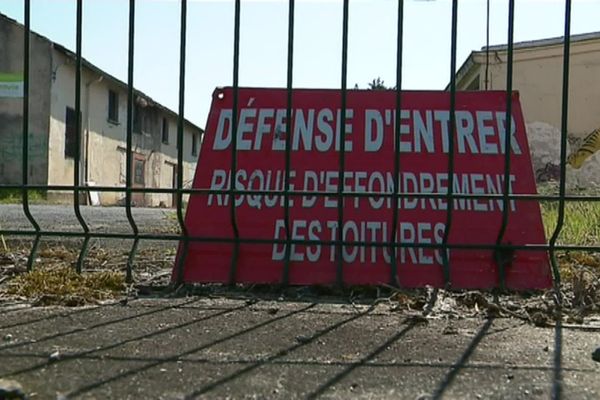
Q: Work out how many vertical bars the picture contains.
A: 11